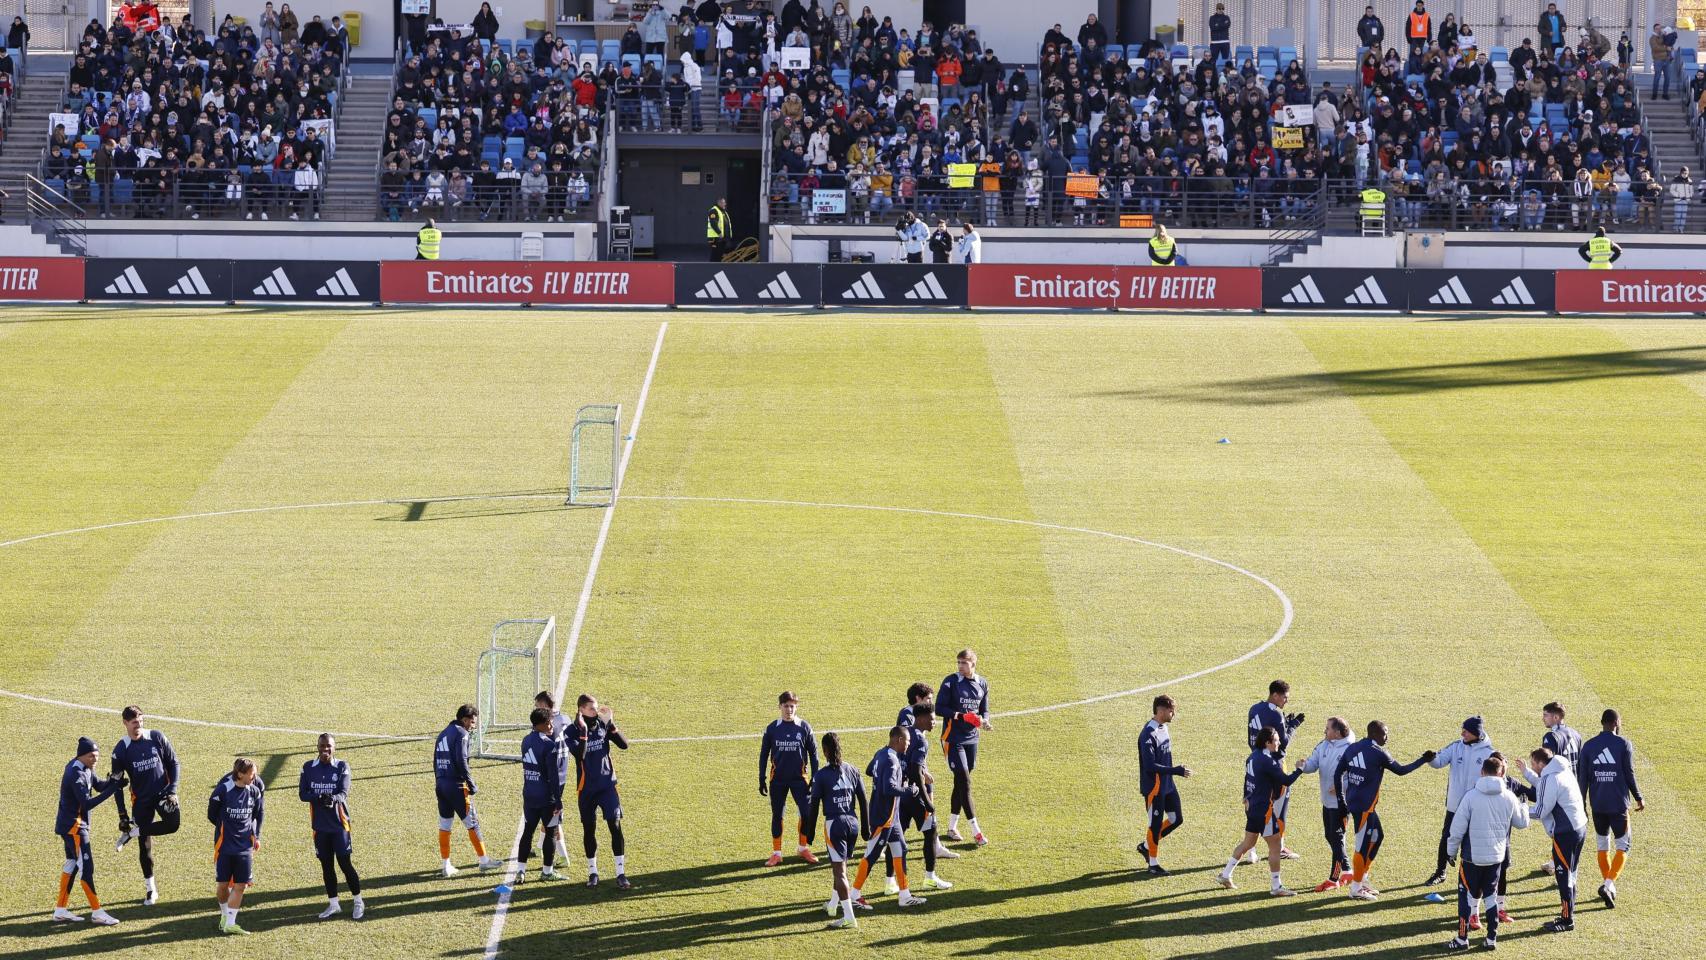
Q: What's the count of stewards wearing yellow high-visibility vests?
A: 5